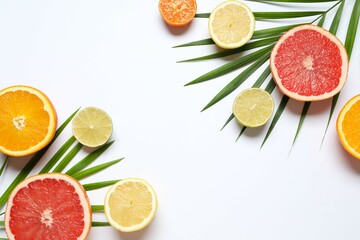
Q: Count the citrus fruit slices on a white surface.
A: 9